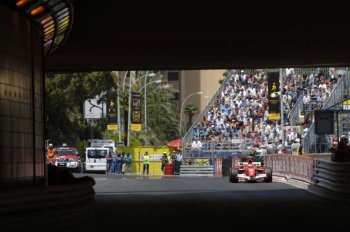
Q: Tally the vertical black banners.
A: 3